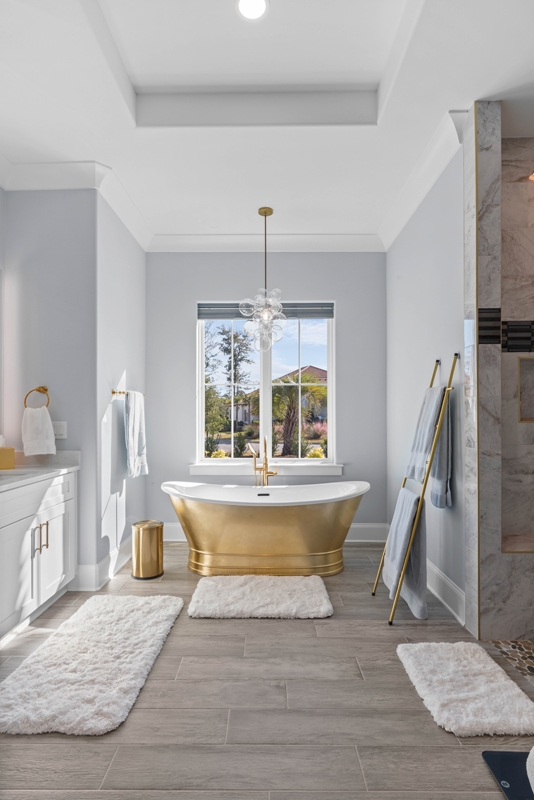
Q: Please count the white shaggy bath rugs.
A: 3